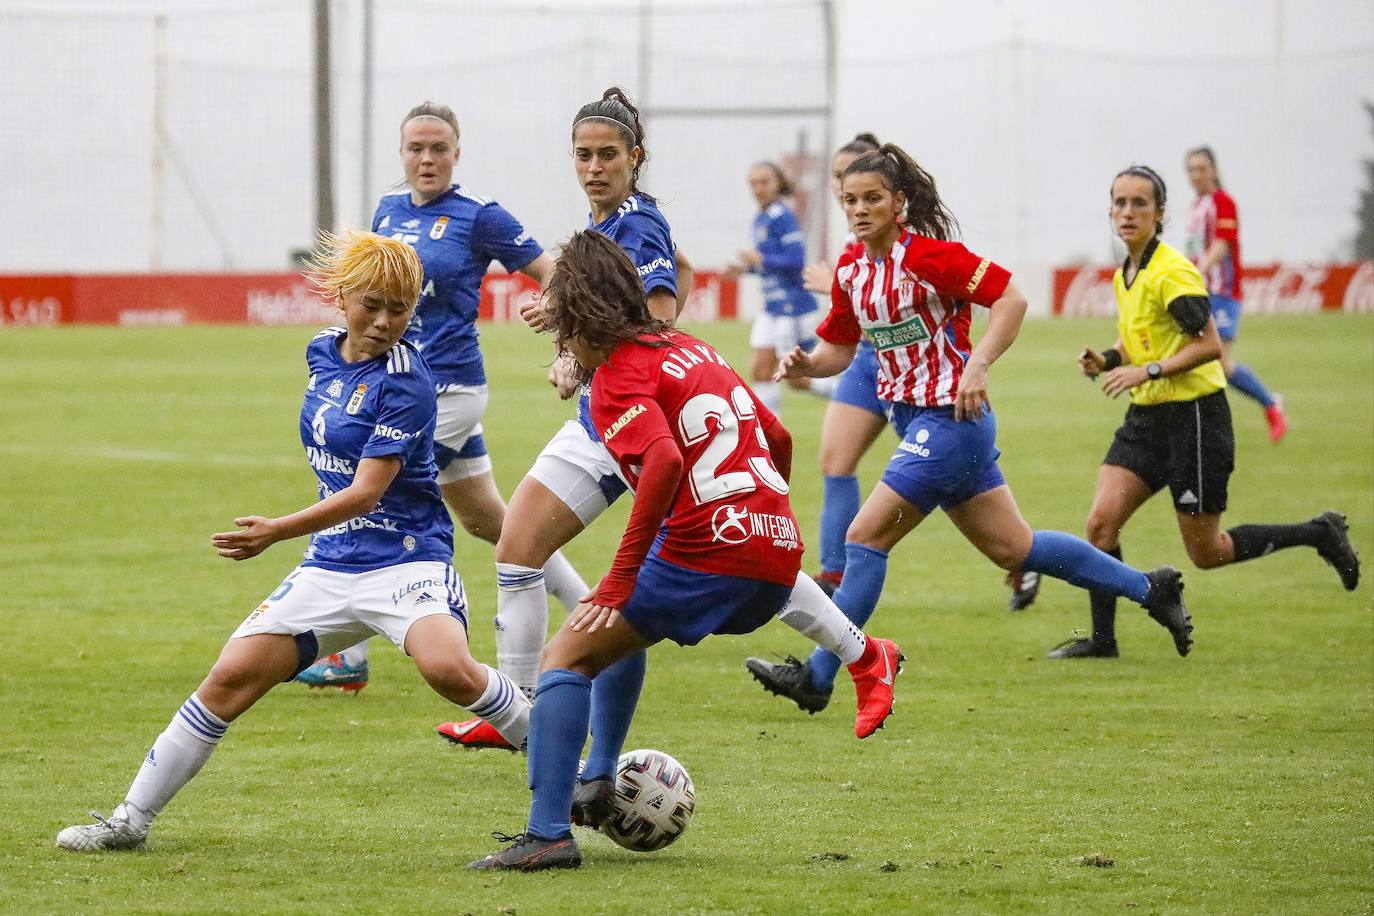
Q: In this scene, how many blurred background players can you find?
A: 2